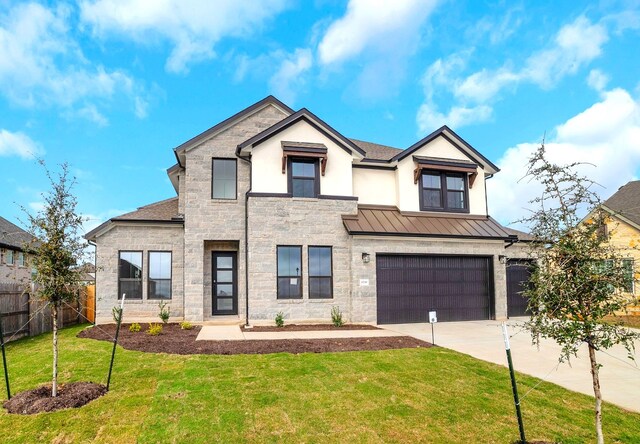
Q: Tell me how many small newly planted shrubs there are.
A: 7